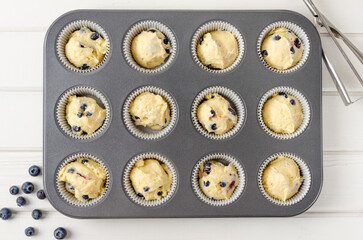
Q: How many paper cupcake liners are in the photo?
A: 12